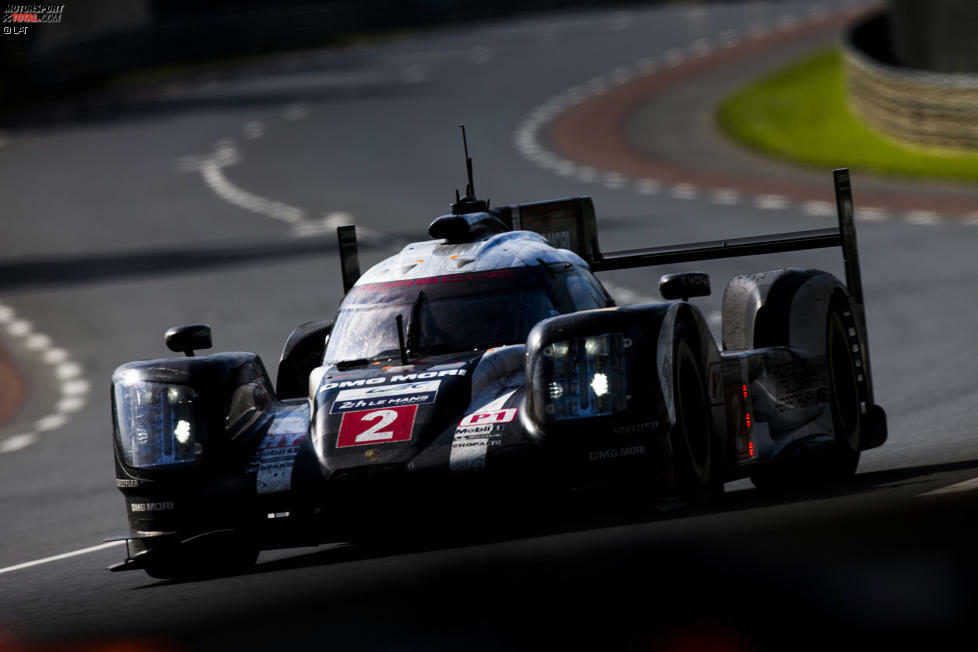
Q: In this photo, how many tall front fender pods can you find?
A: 2